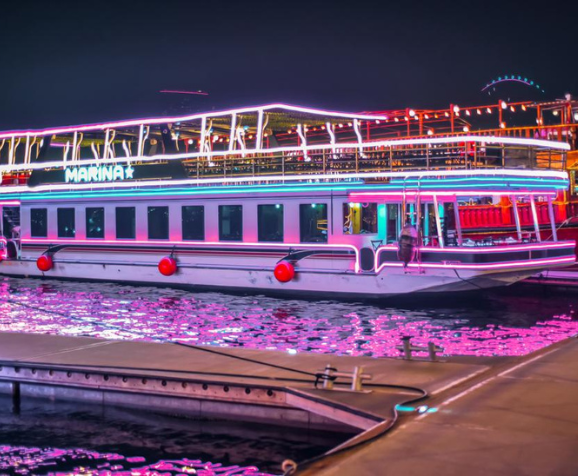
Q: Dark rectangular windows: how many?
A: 9